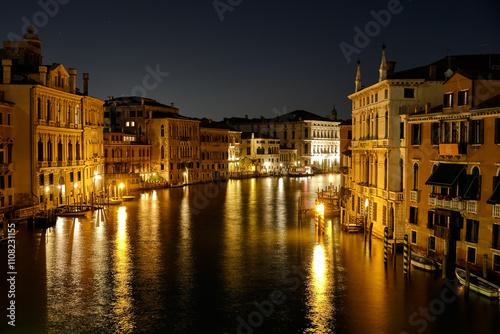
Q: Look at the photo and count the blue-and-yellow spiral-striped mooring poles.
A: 2